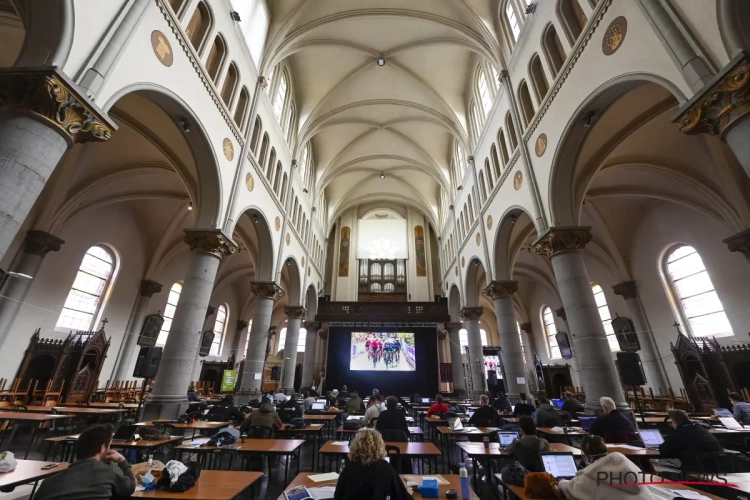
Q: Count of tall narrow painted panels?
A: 2